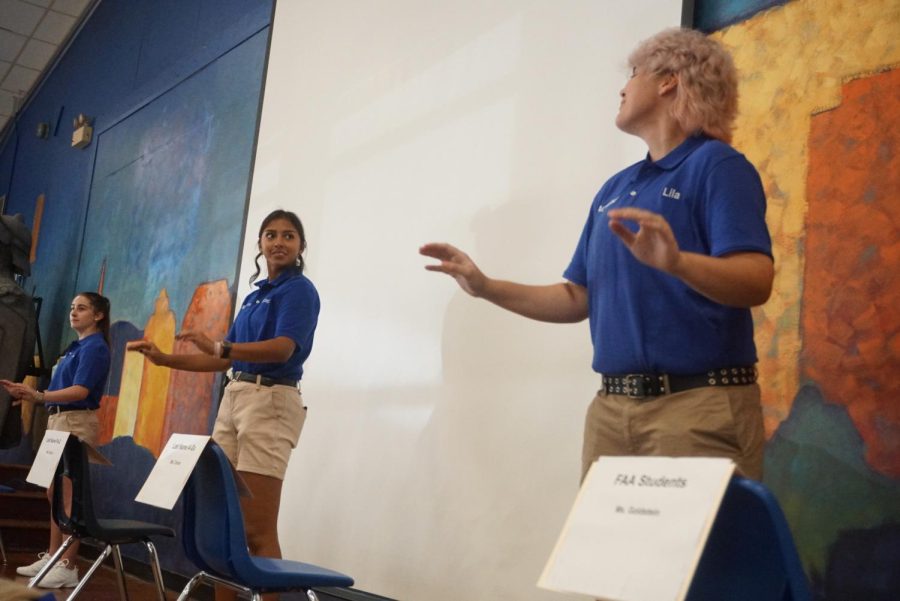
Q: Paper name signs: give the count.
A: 3